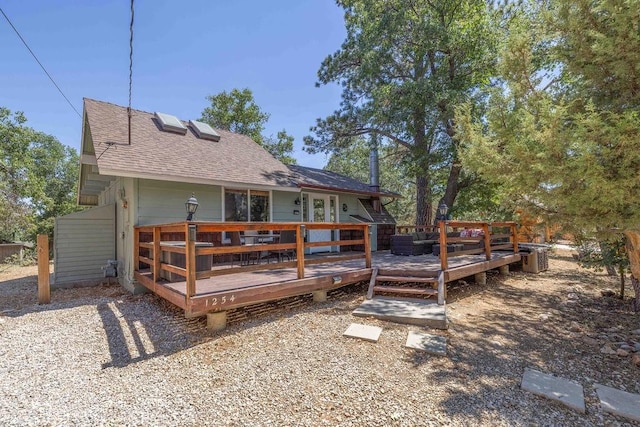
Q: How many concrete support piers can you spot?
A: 4